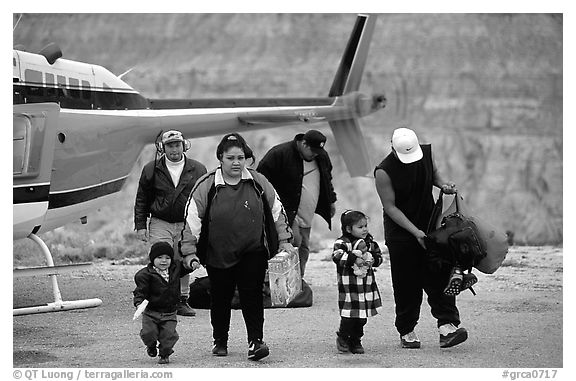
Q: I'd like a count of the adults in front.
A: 2